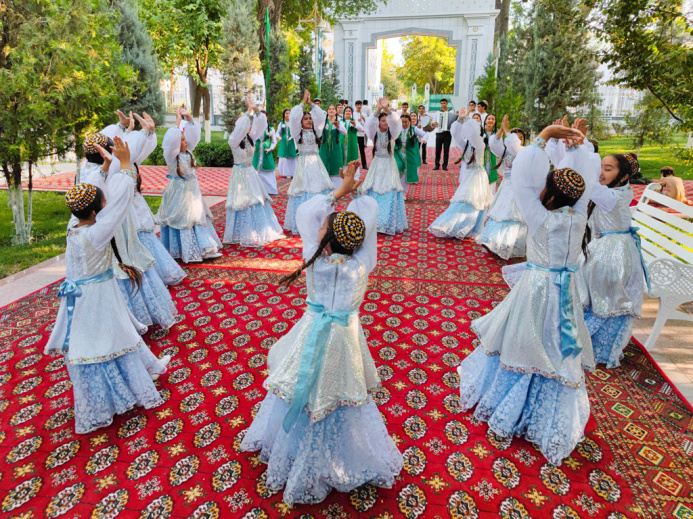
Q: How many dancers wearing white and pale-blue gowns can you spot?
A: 13